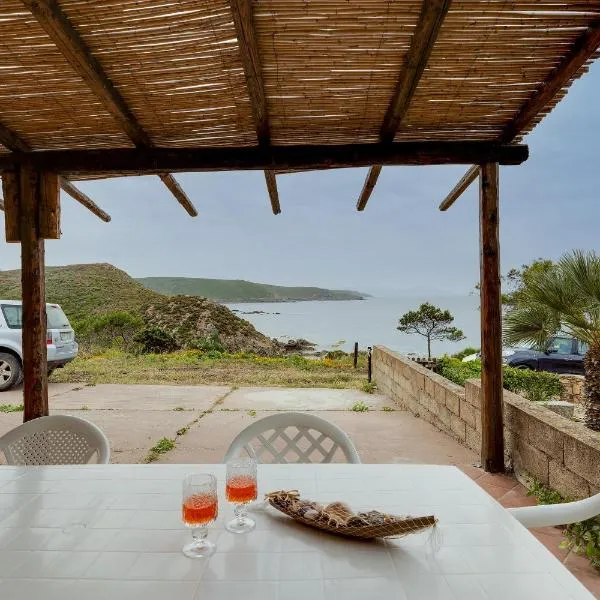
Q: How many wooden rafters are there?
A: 5